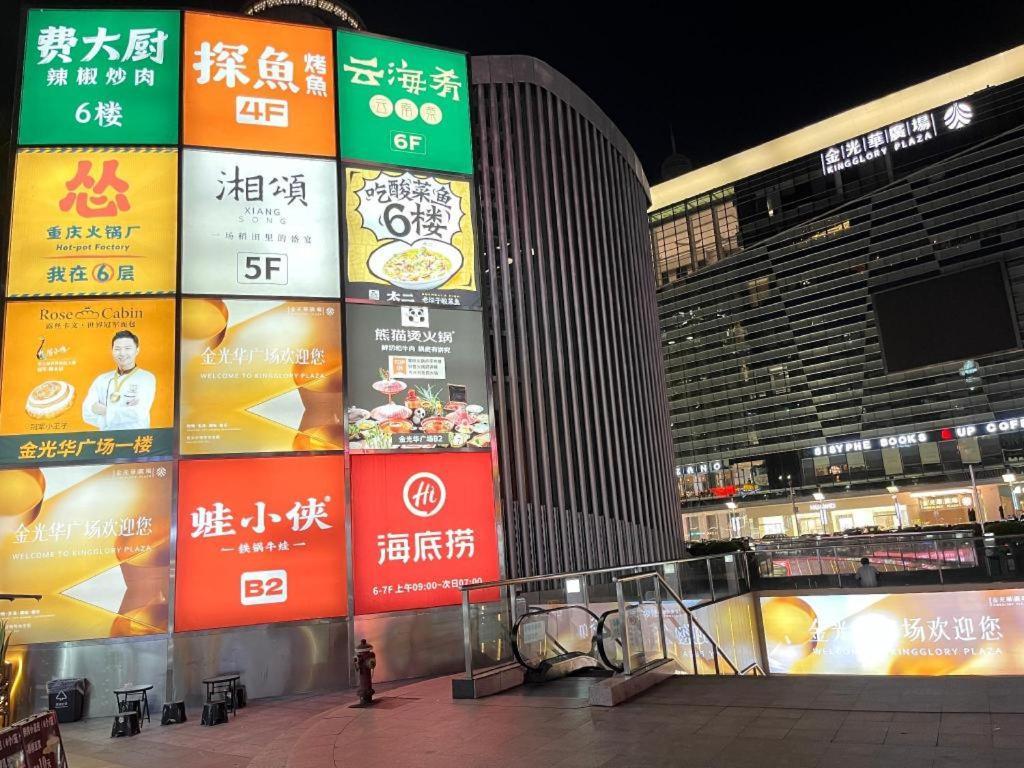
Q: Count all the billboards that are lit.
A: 13